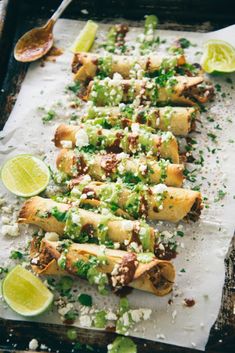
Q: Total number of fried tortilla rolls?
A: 8